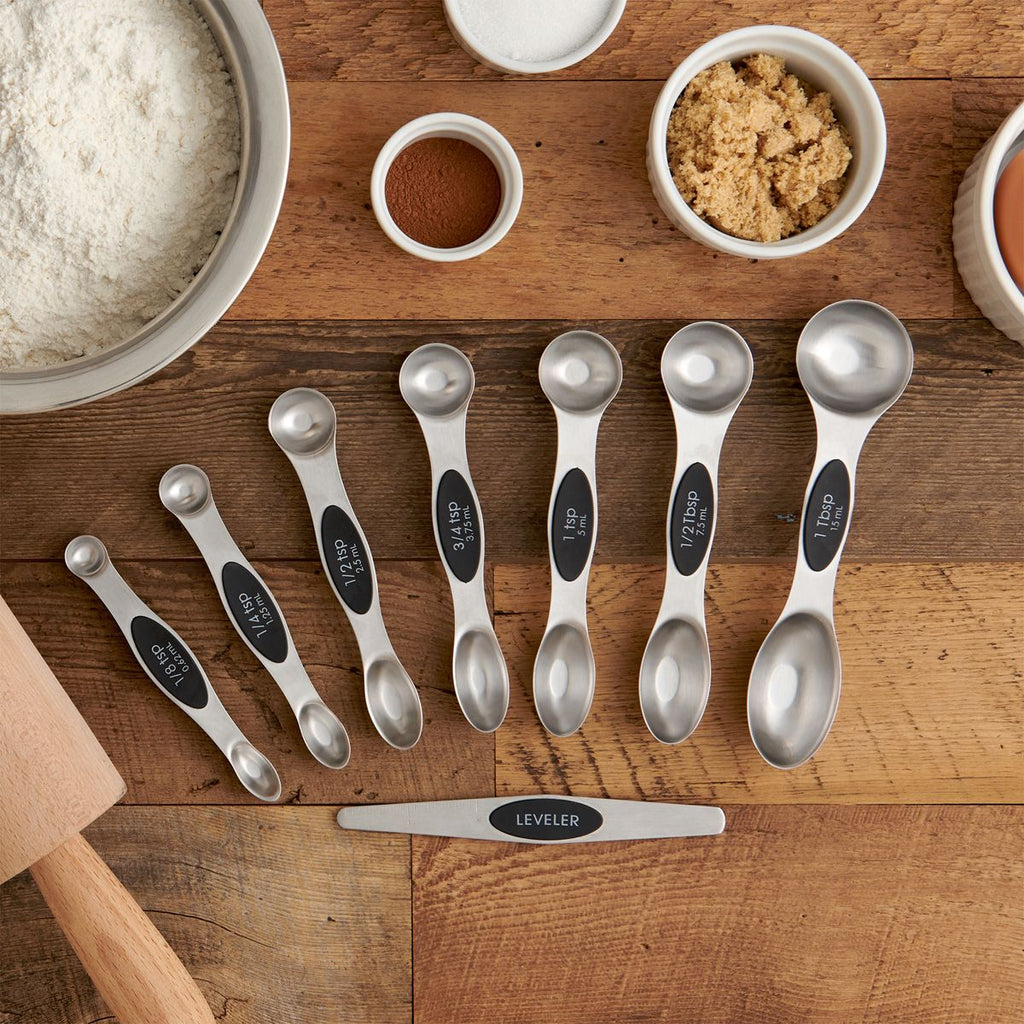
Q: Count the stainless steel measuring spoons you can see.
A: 7